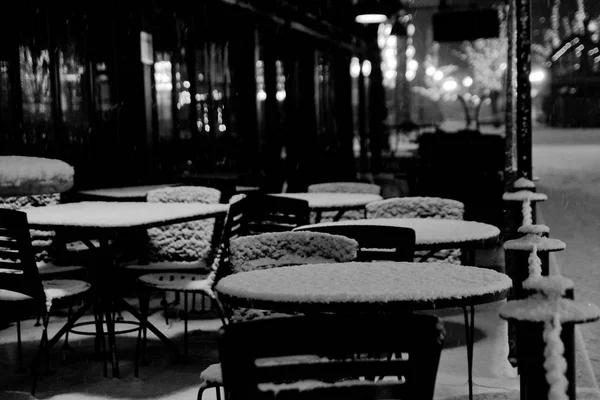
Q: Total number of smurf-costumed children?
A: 0